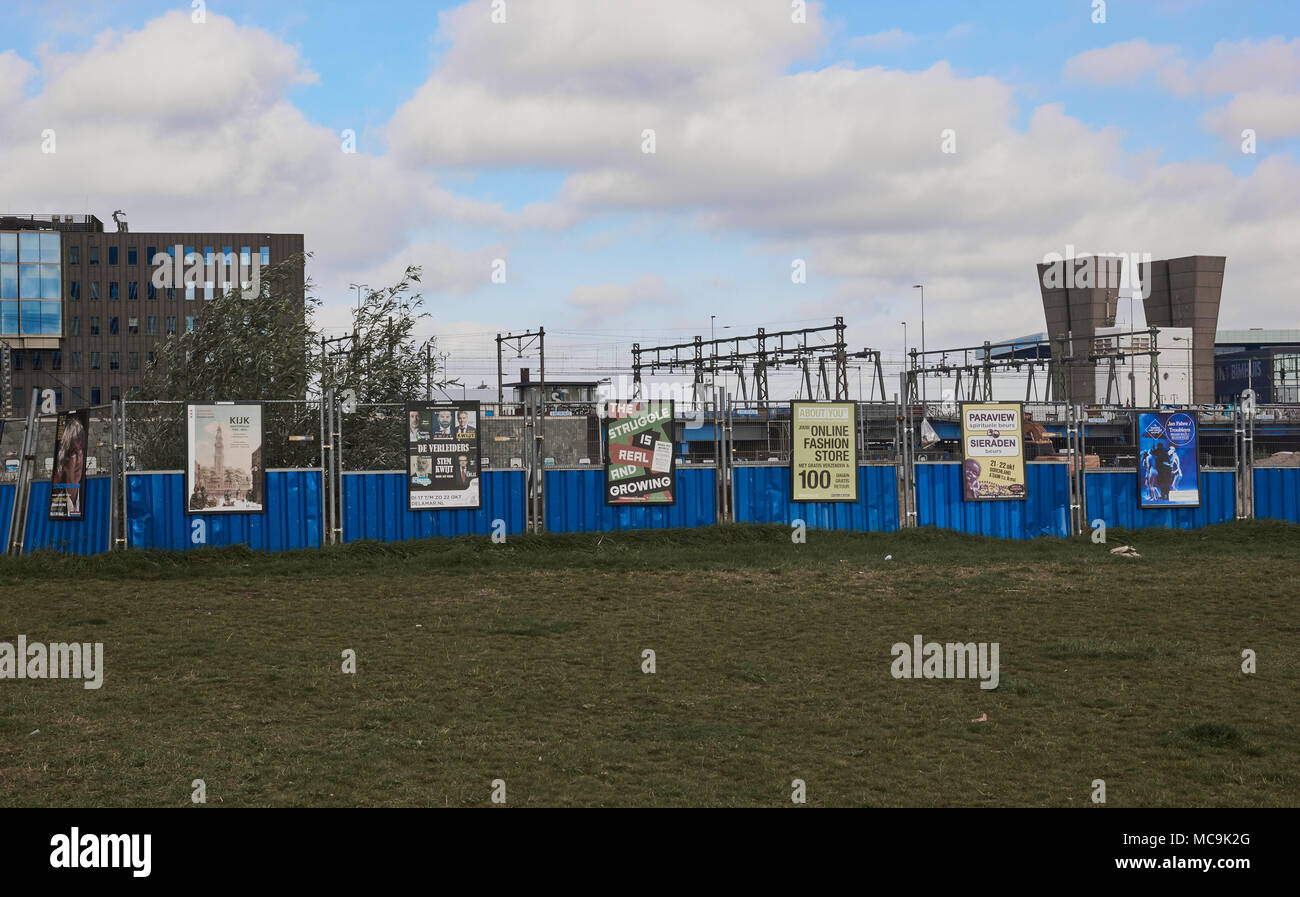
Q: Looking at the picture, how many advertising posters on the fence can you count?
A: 7